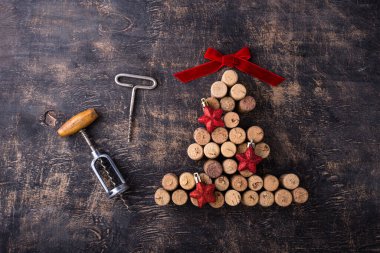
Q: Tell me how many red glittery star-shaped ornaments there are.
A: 3